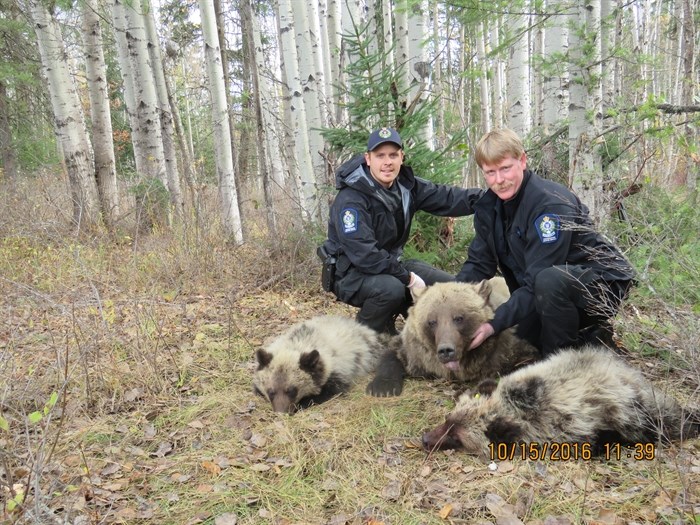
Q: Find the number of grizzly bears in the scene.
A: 3